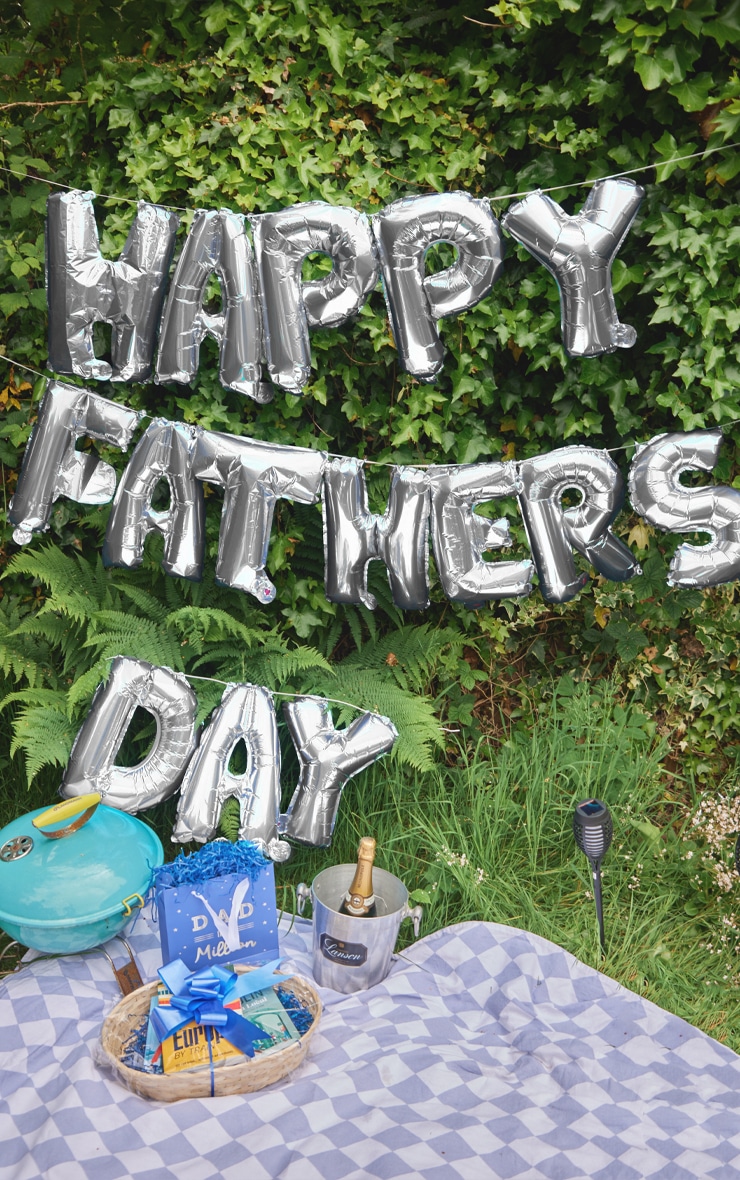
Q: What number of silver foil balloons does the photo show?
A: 15